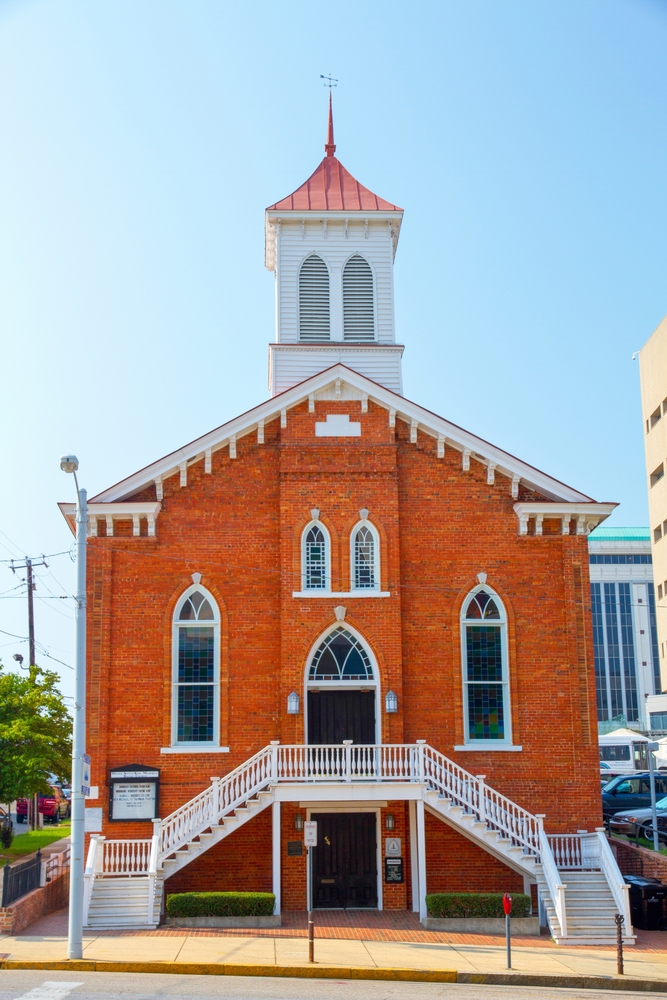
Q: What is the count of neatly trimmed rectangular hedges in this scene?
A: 2